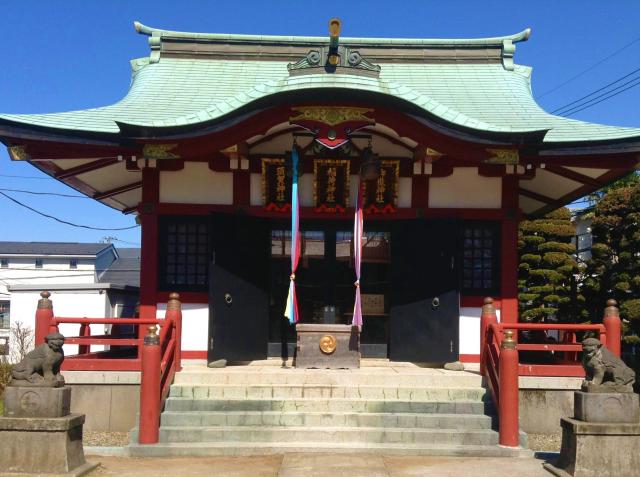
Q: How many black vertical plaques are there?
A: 3